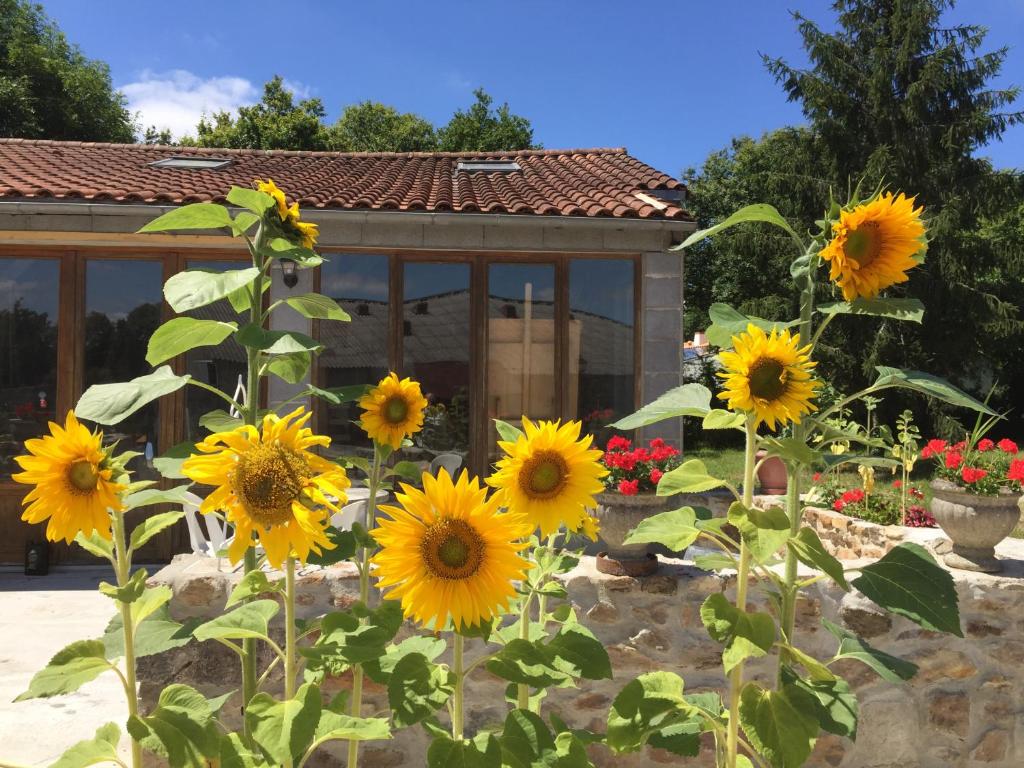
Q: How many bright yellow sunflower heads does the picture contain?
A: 8